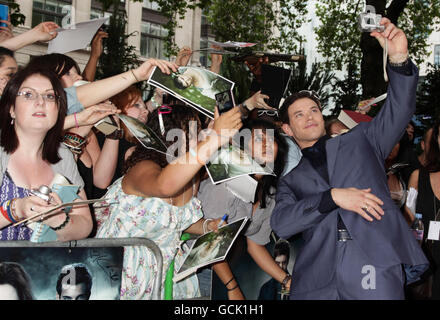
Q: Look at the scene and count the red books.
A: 1